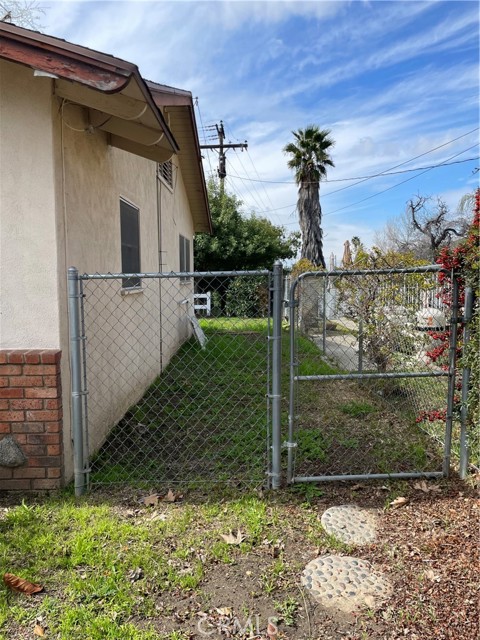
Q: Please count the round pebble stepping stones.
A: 2